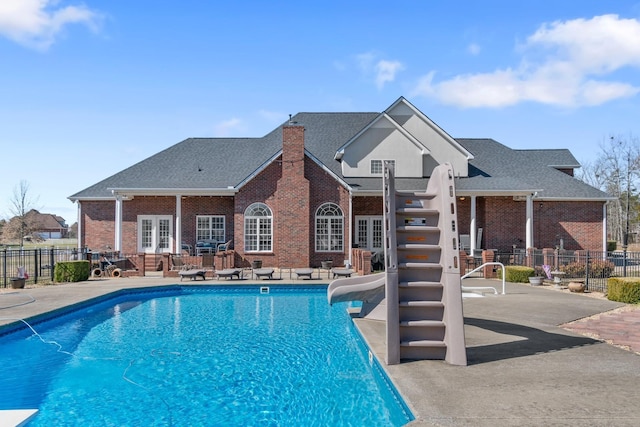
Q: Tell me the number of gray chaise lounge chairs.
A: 5